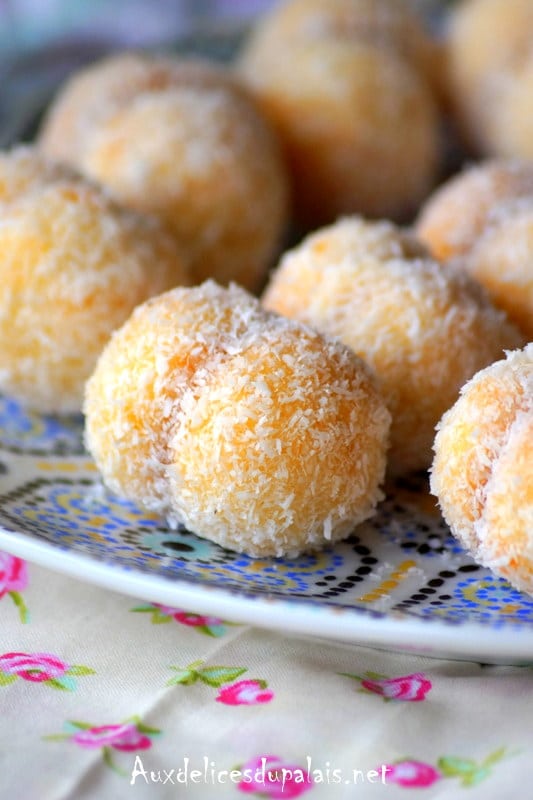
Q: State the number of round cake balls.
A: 8